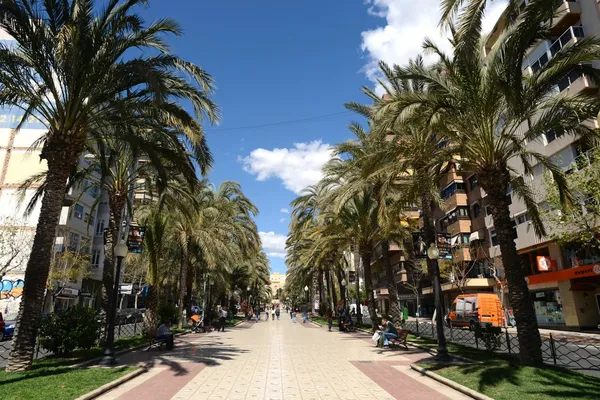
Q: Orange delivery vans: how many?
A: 1